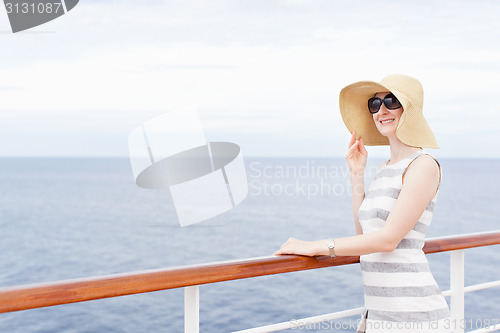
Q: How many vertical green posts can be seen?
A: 0